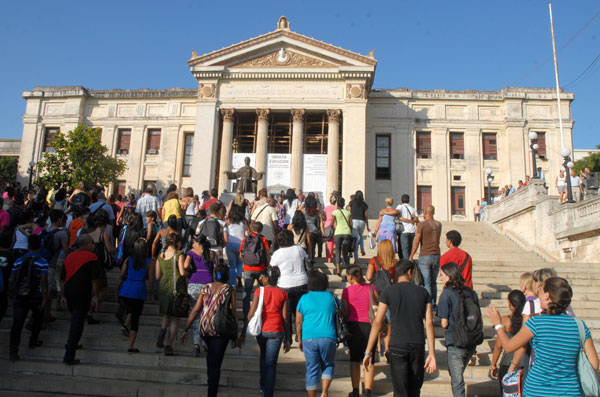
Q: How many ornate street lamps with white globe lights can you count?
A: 4